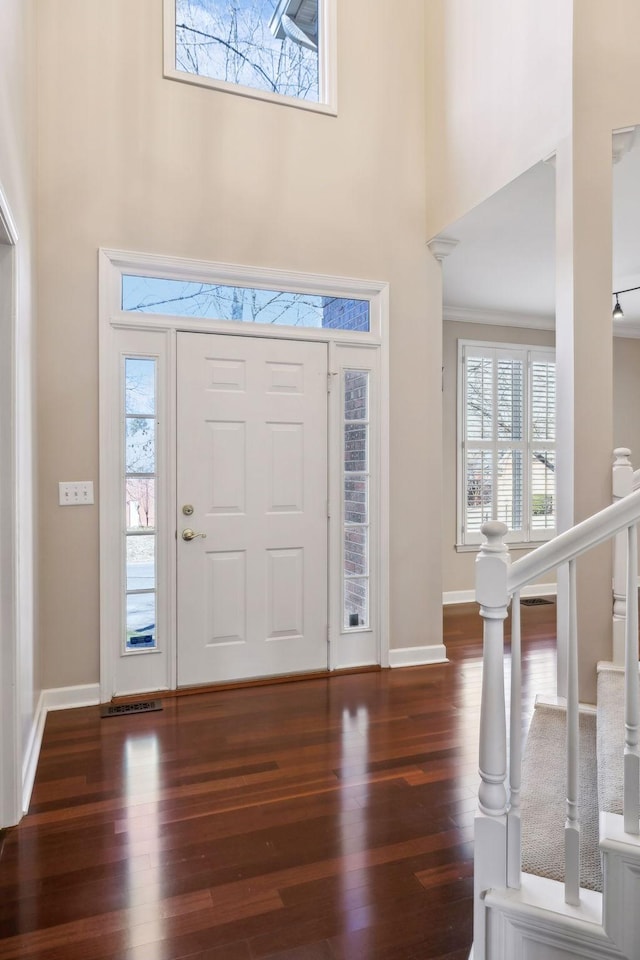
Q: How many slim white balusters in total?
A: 3